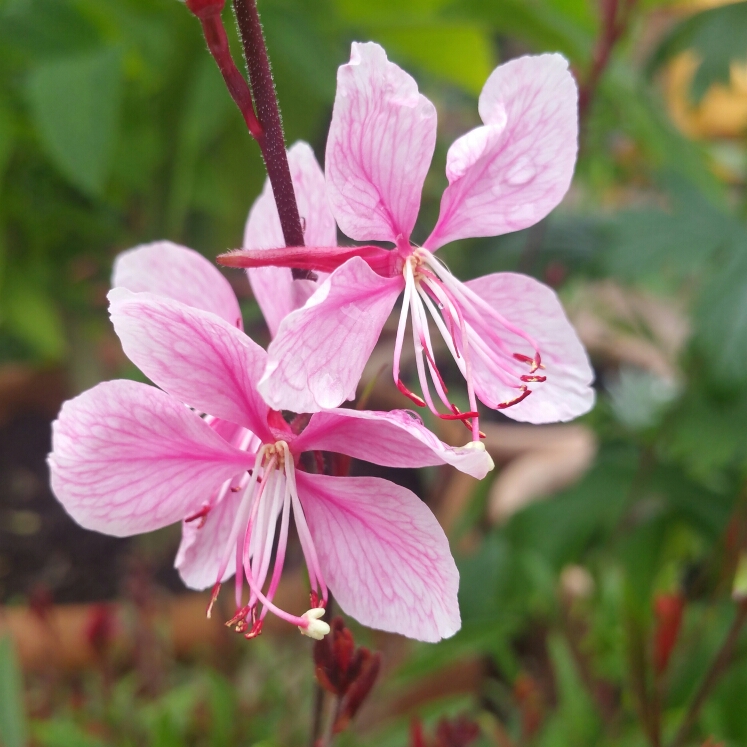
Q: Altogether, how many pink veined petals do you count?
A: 11